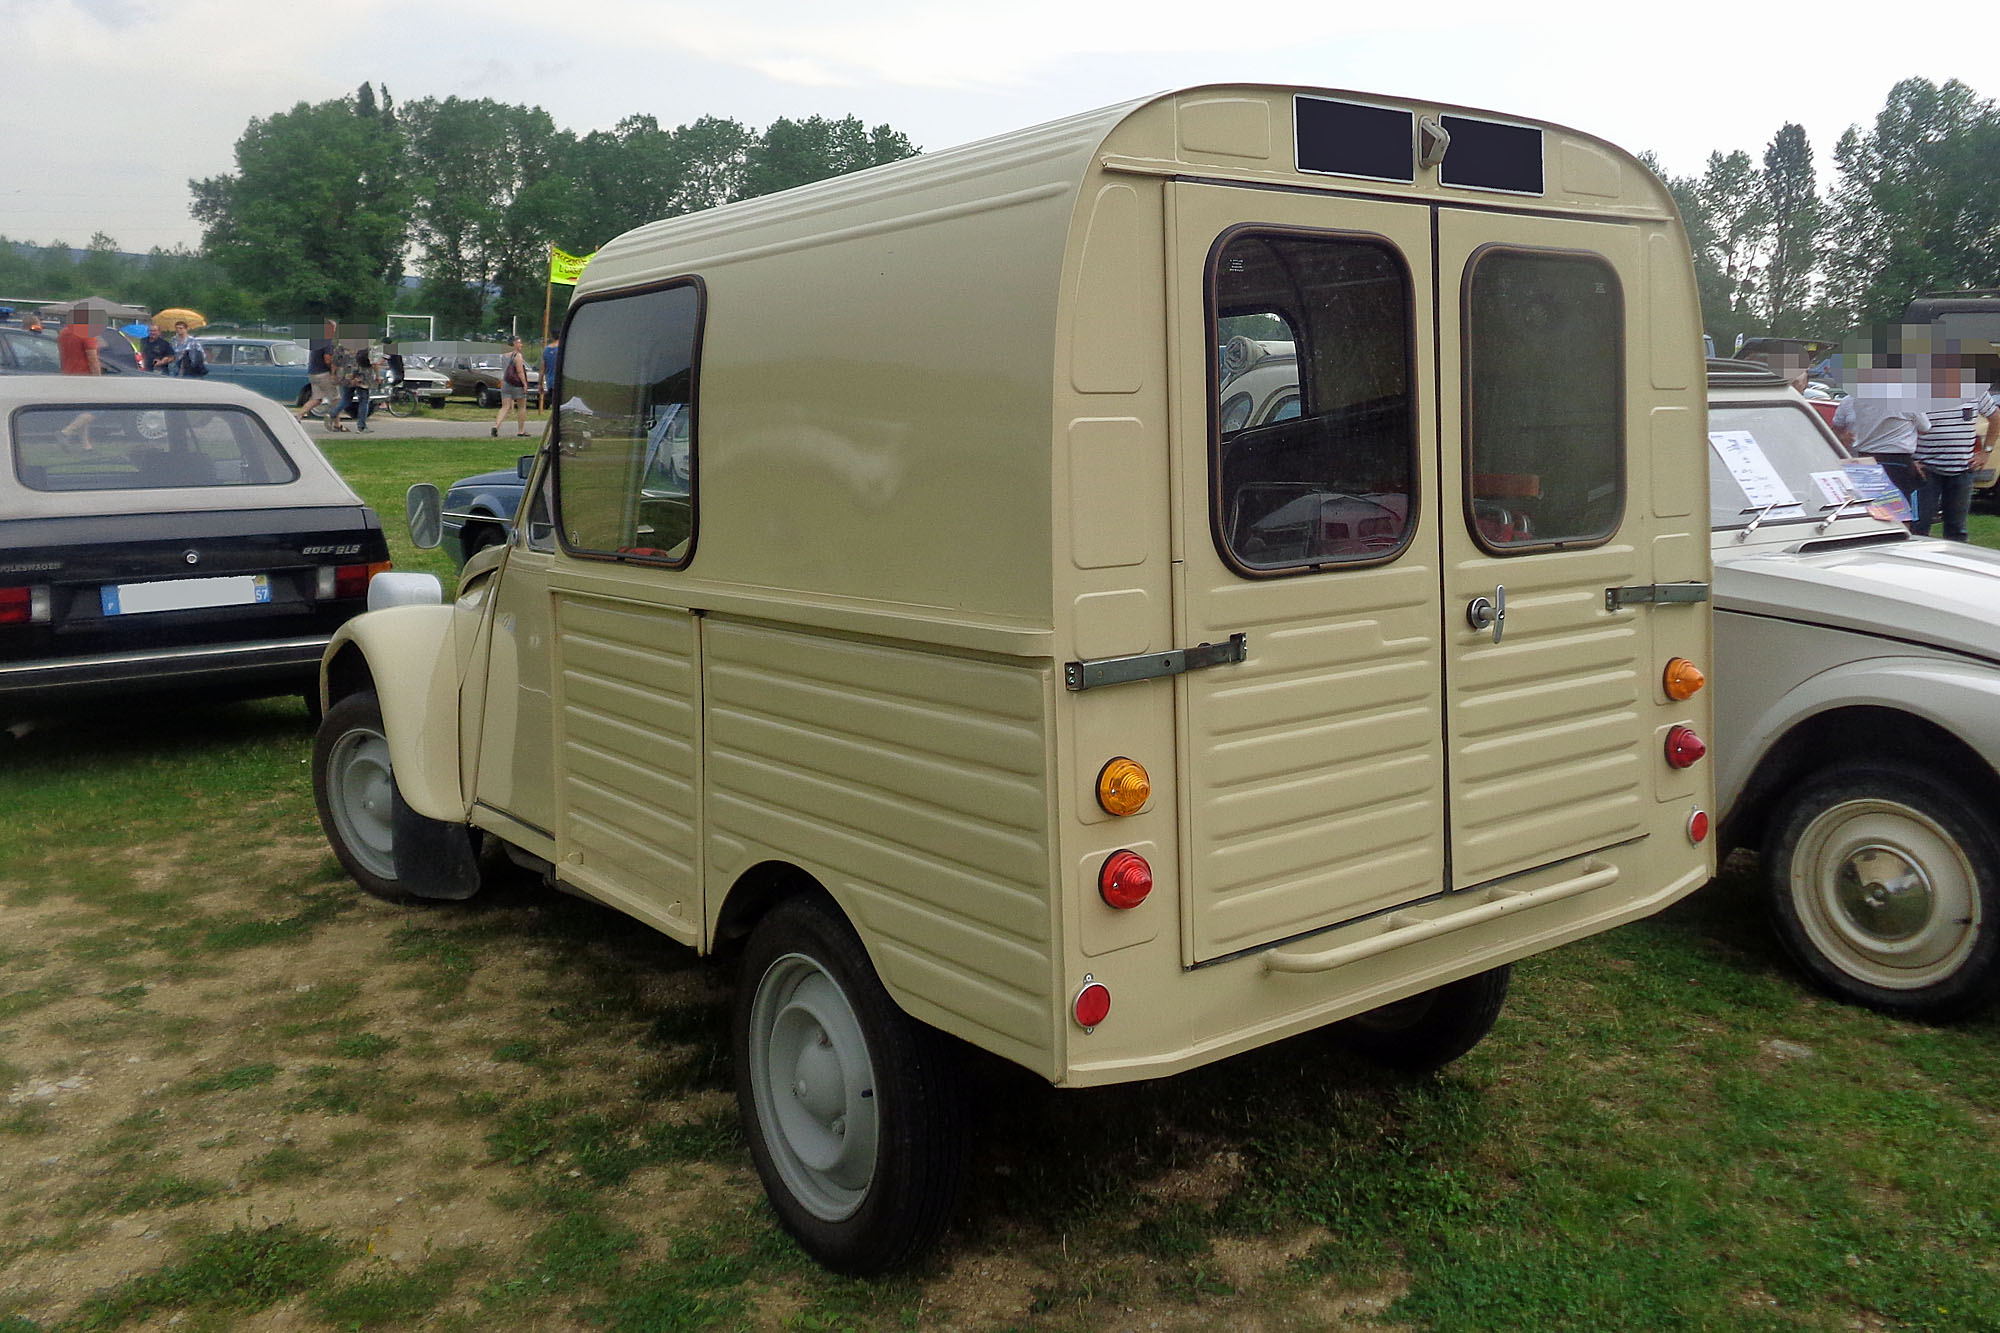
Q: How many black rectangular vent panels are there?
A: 2